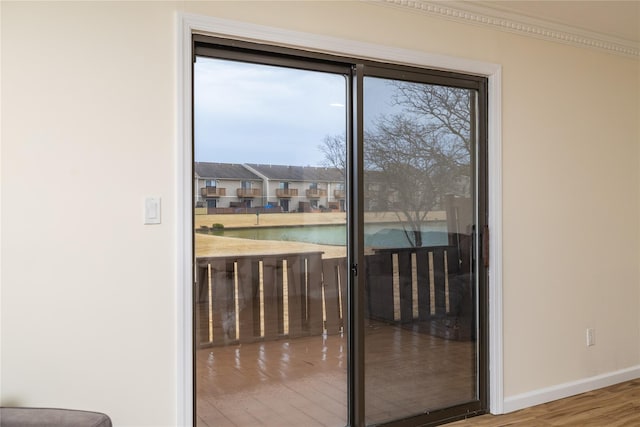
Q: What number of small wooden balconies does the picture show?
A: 5